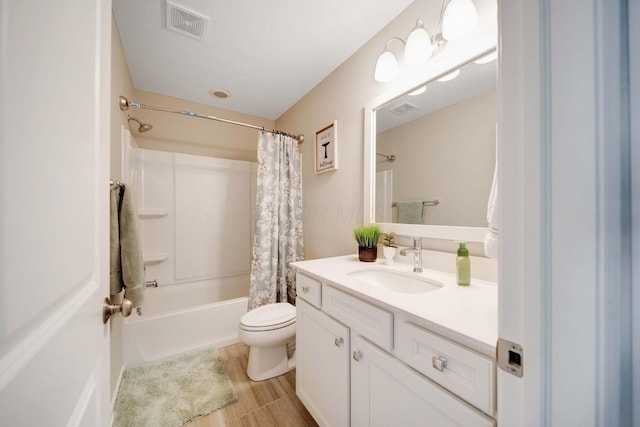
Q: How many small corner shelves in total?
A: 2